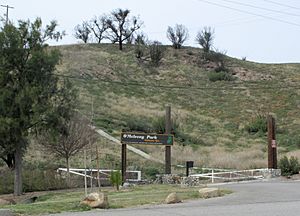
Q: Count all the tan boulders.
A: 3